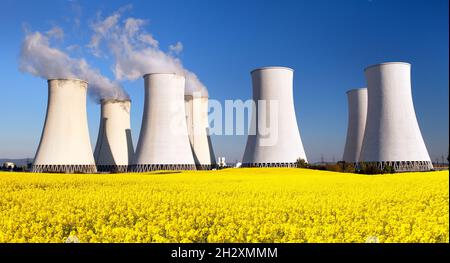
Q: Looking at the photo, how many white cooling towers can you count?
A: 7